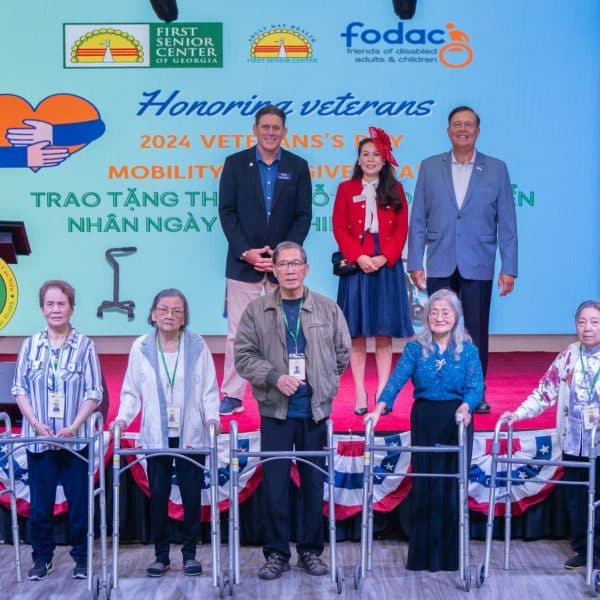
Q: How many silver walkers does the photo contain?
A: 5